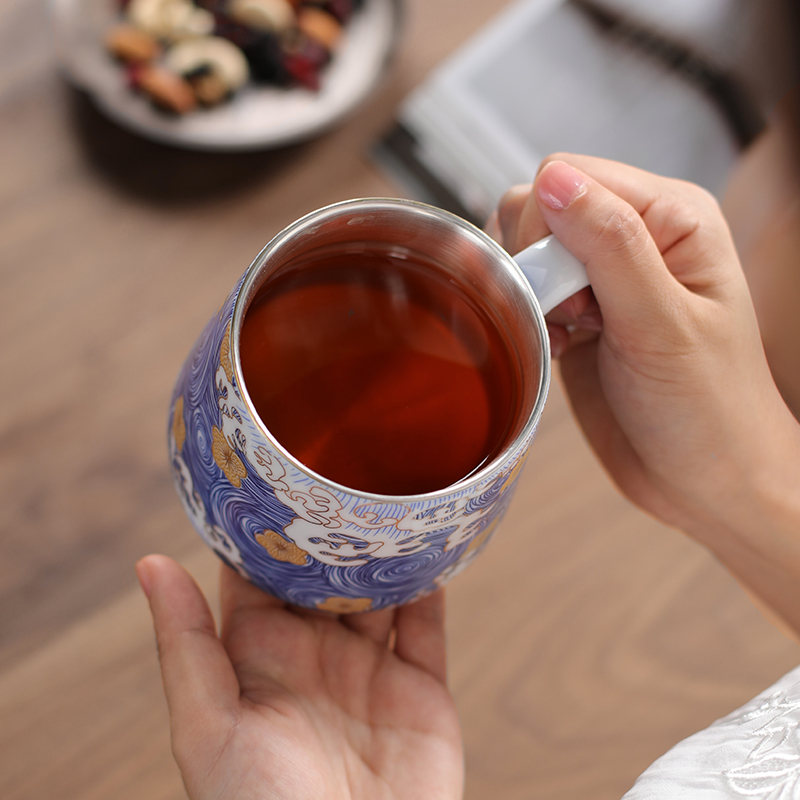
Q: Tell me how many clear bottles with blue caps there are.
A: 0